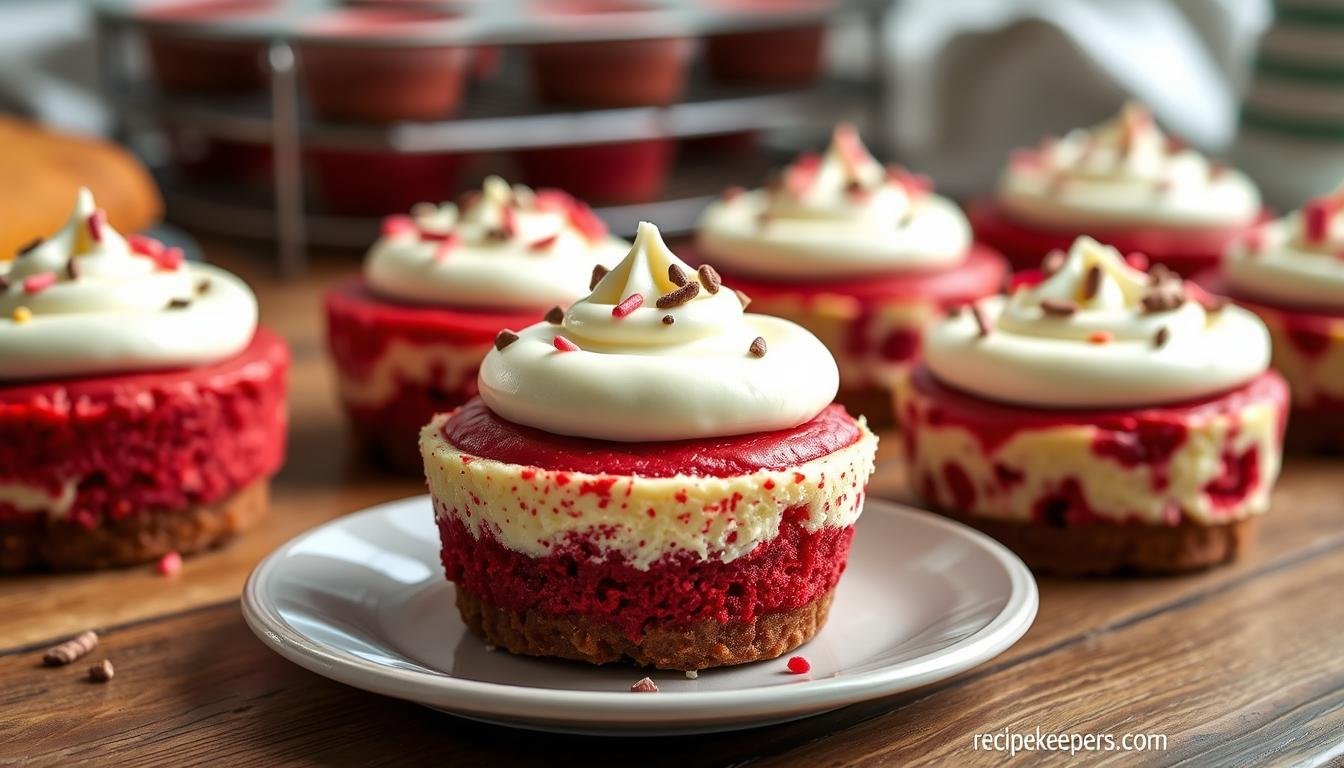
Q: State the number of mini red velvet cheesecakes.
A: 7